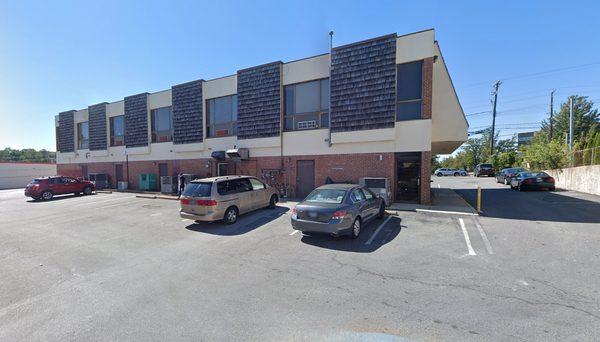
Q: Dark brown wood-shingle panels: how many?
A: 6